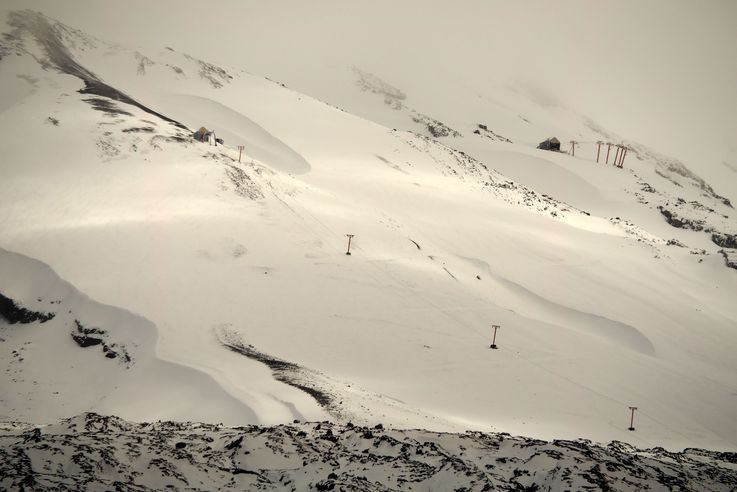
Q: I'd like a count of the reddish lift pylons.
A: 10